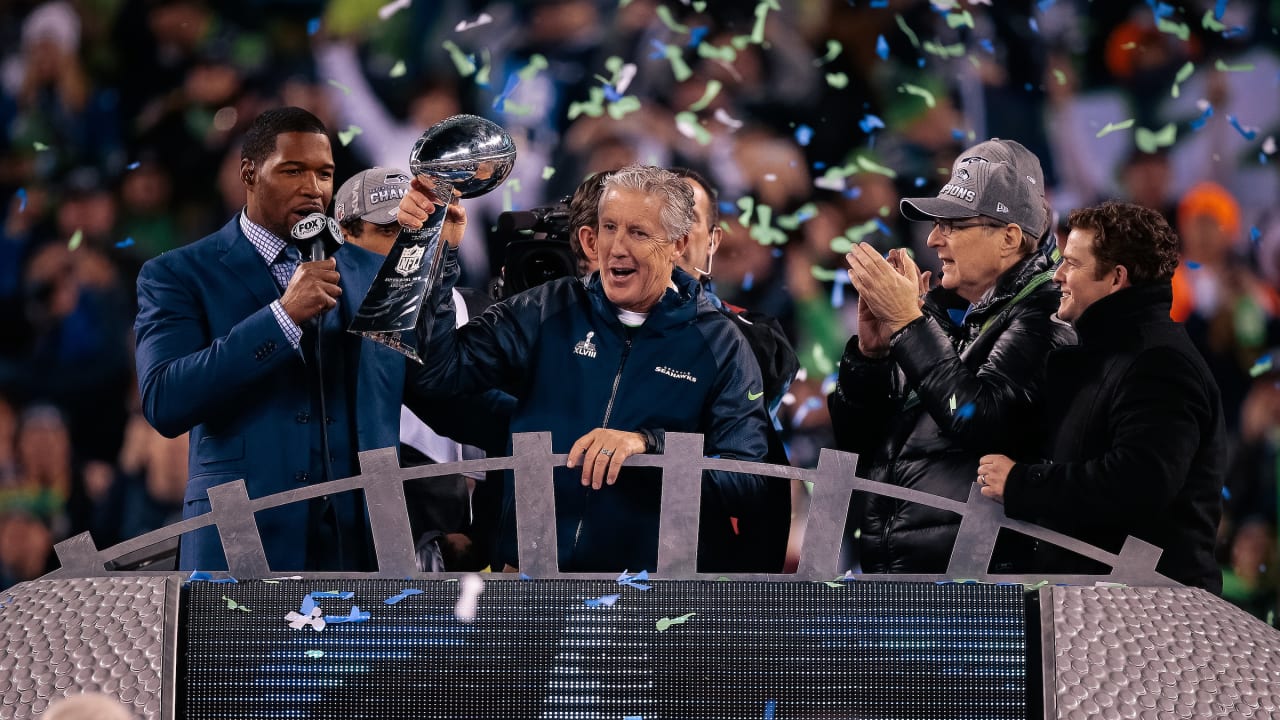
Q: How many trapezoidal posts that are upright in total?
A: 8